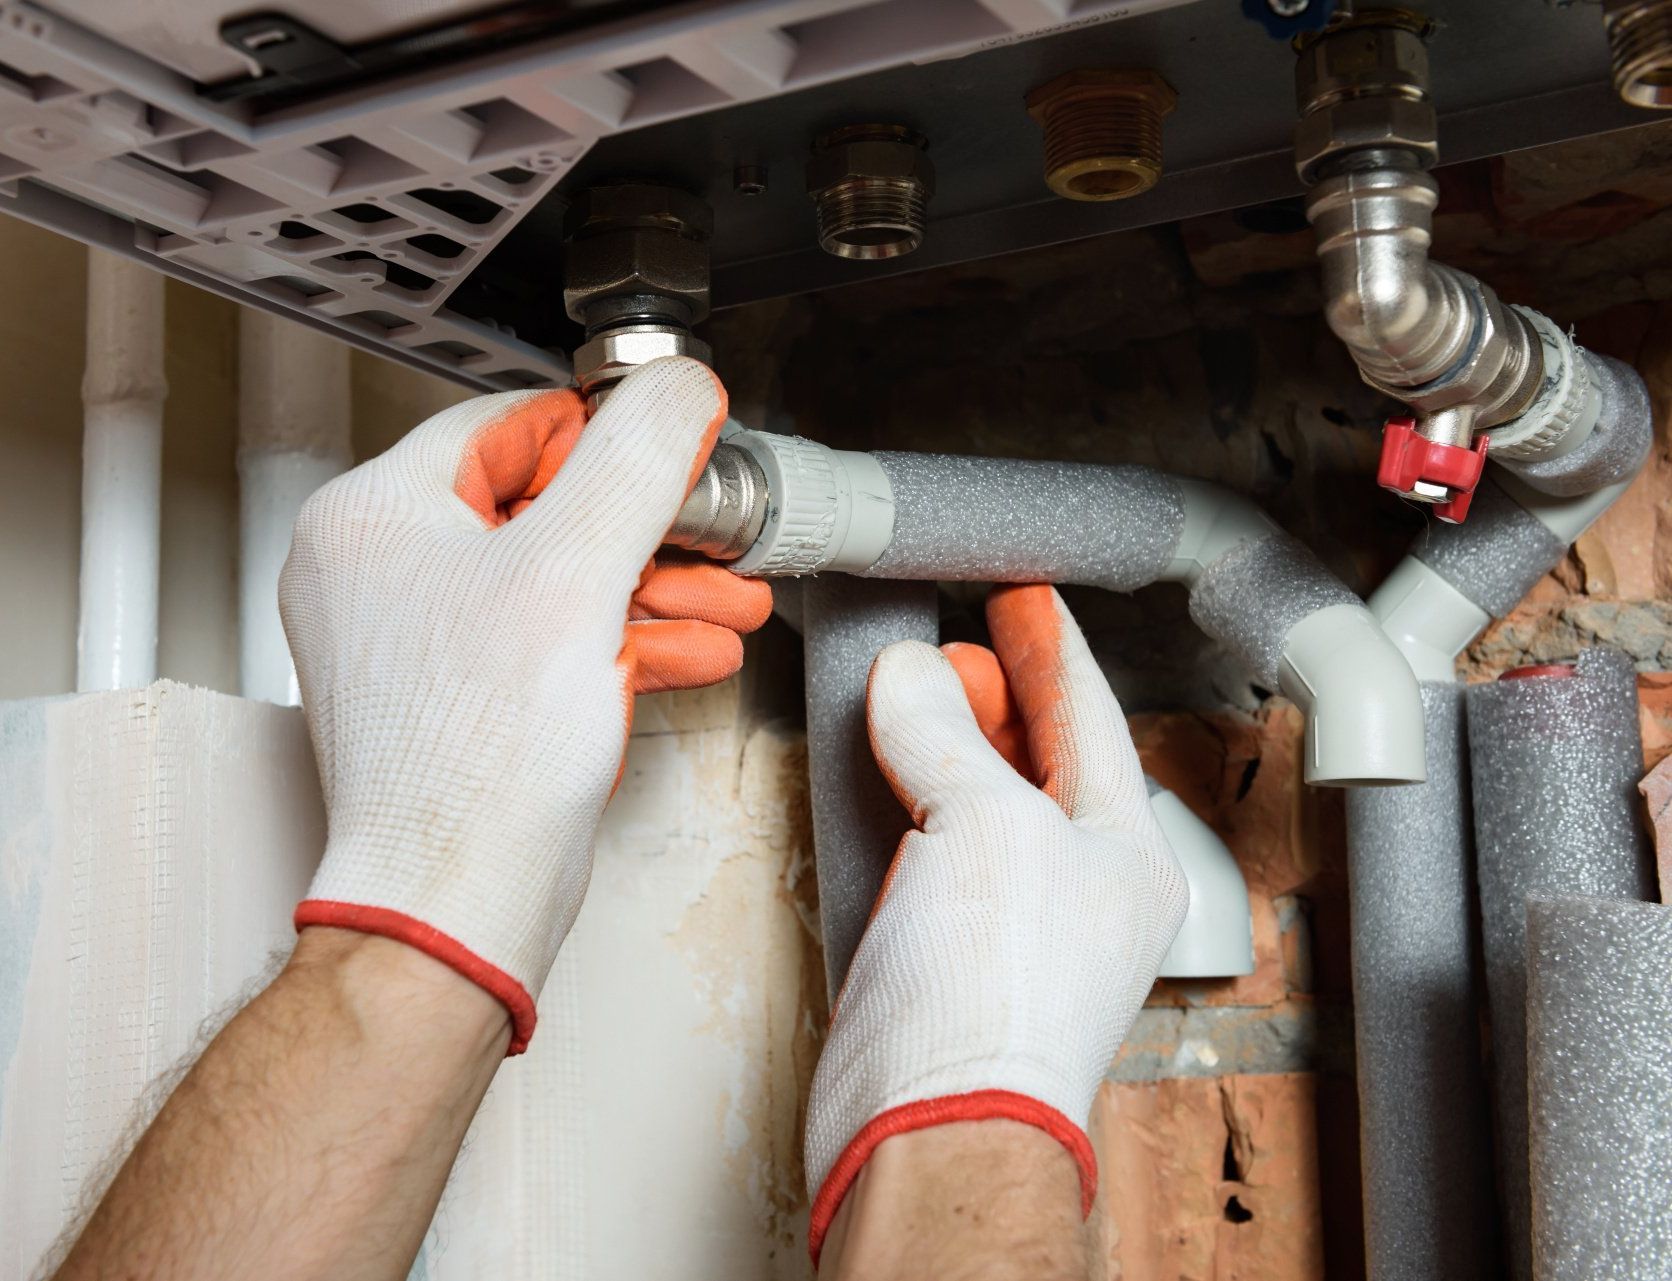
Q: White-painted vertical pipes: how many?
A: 2